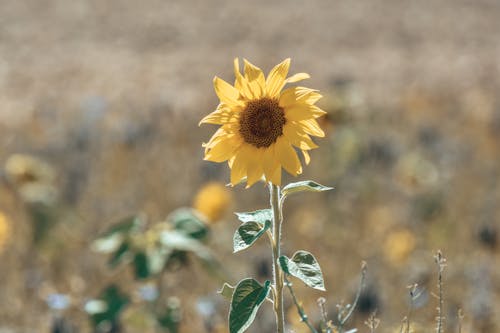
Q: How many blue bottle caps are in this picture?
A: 0